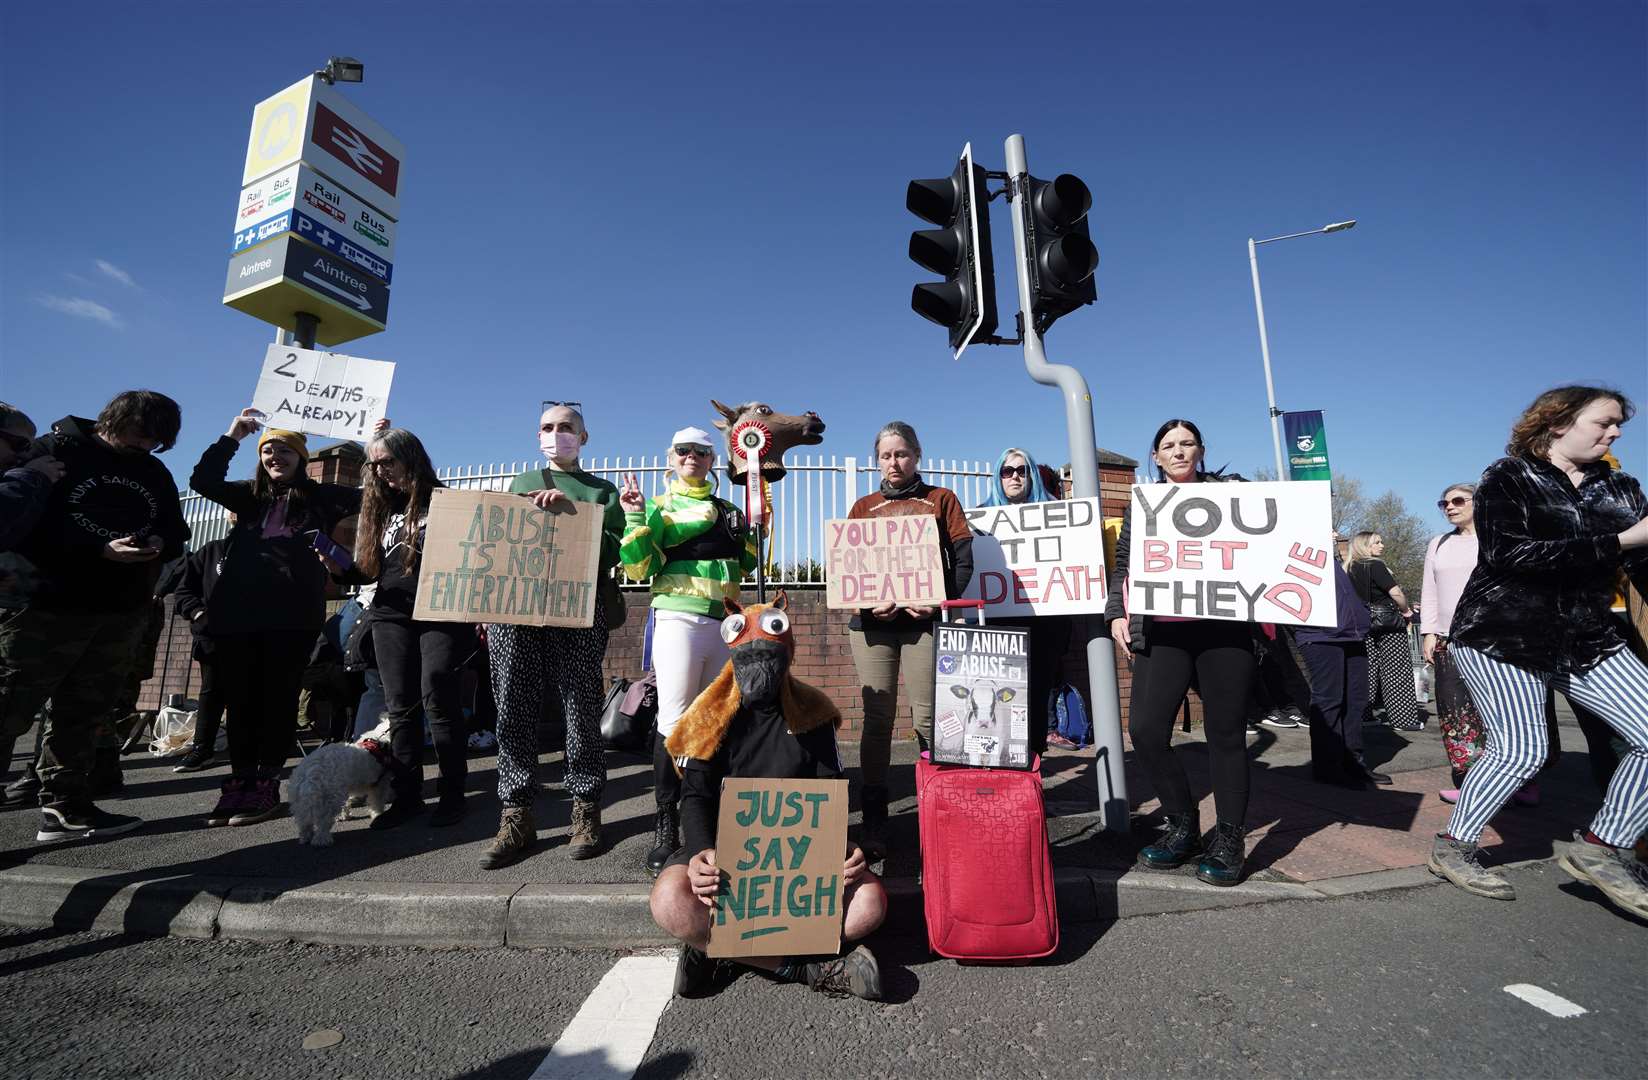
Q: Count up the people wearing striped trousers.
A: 1